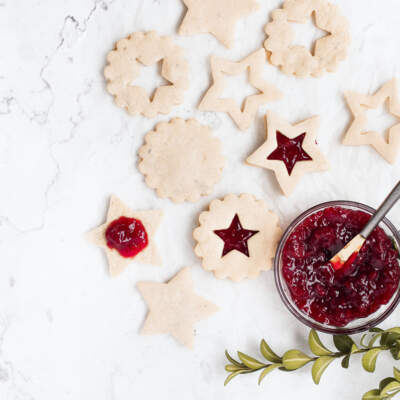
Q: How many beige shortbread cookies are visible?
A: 10